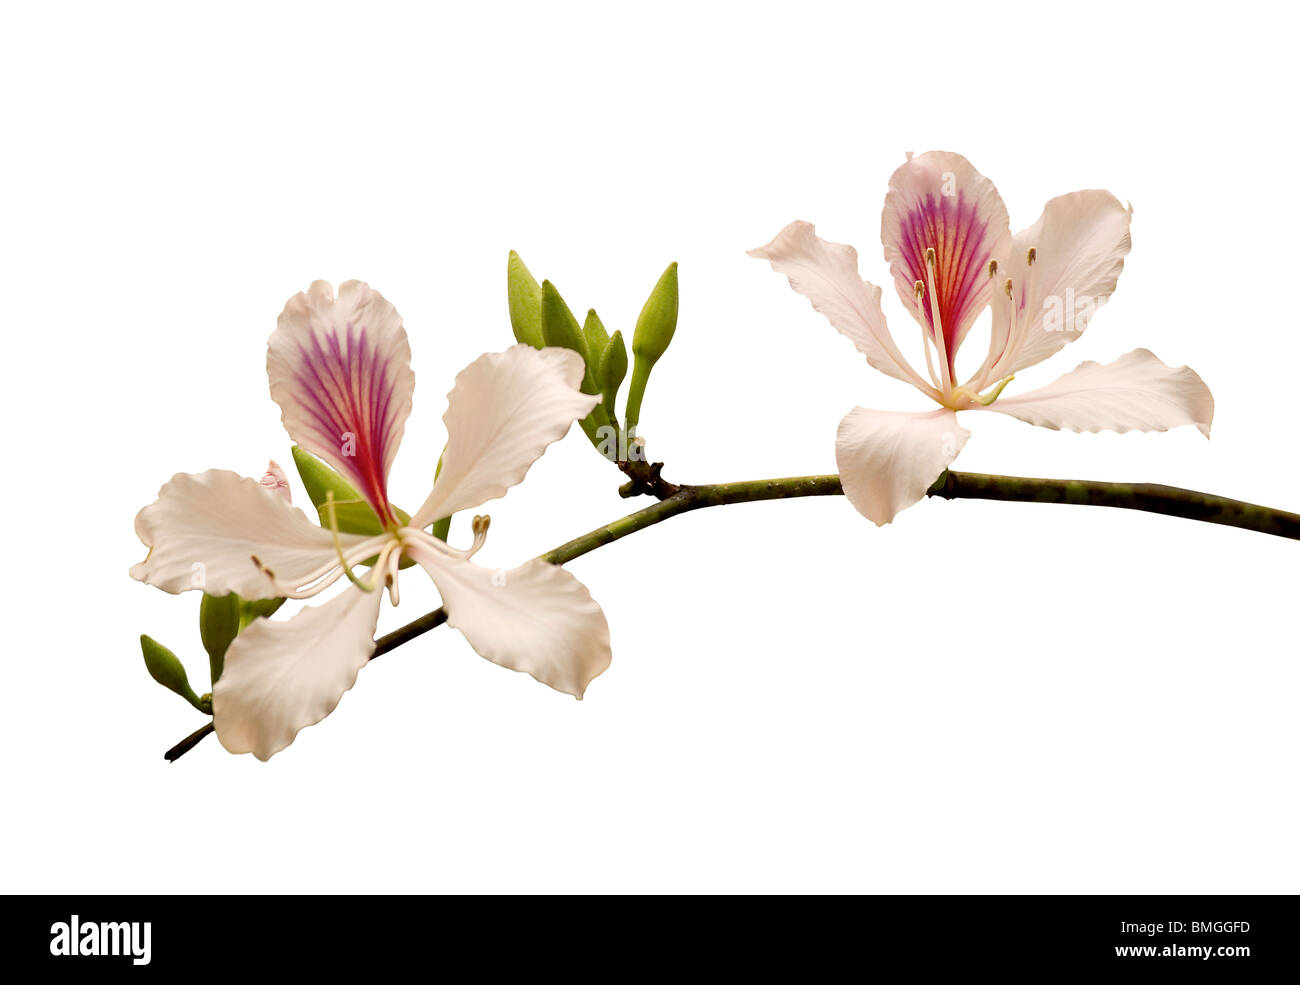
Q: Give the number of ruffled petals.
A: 10